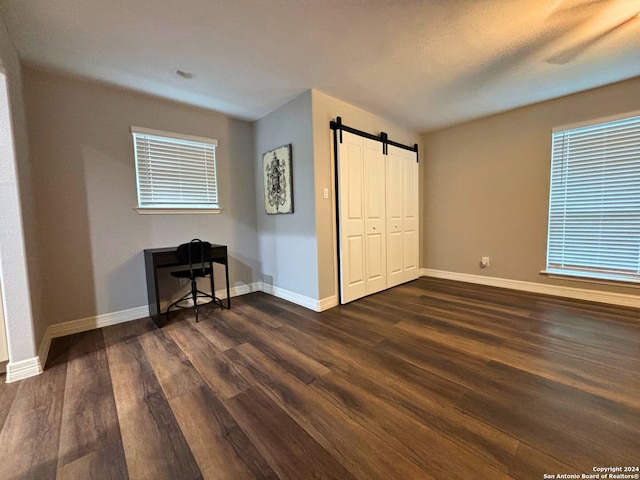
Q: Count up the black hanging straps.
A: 4